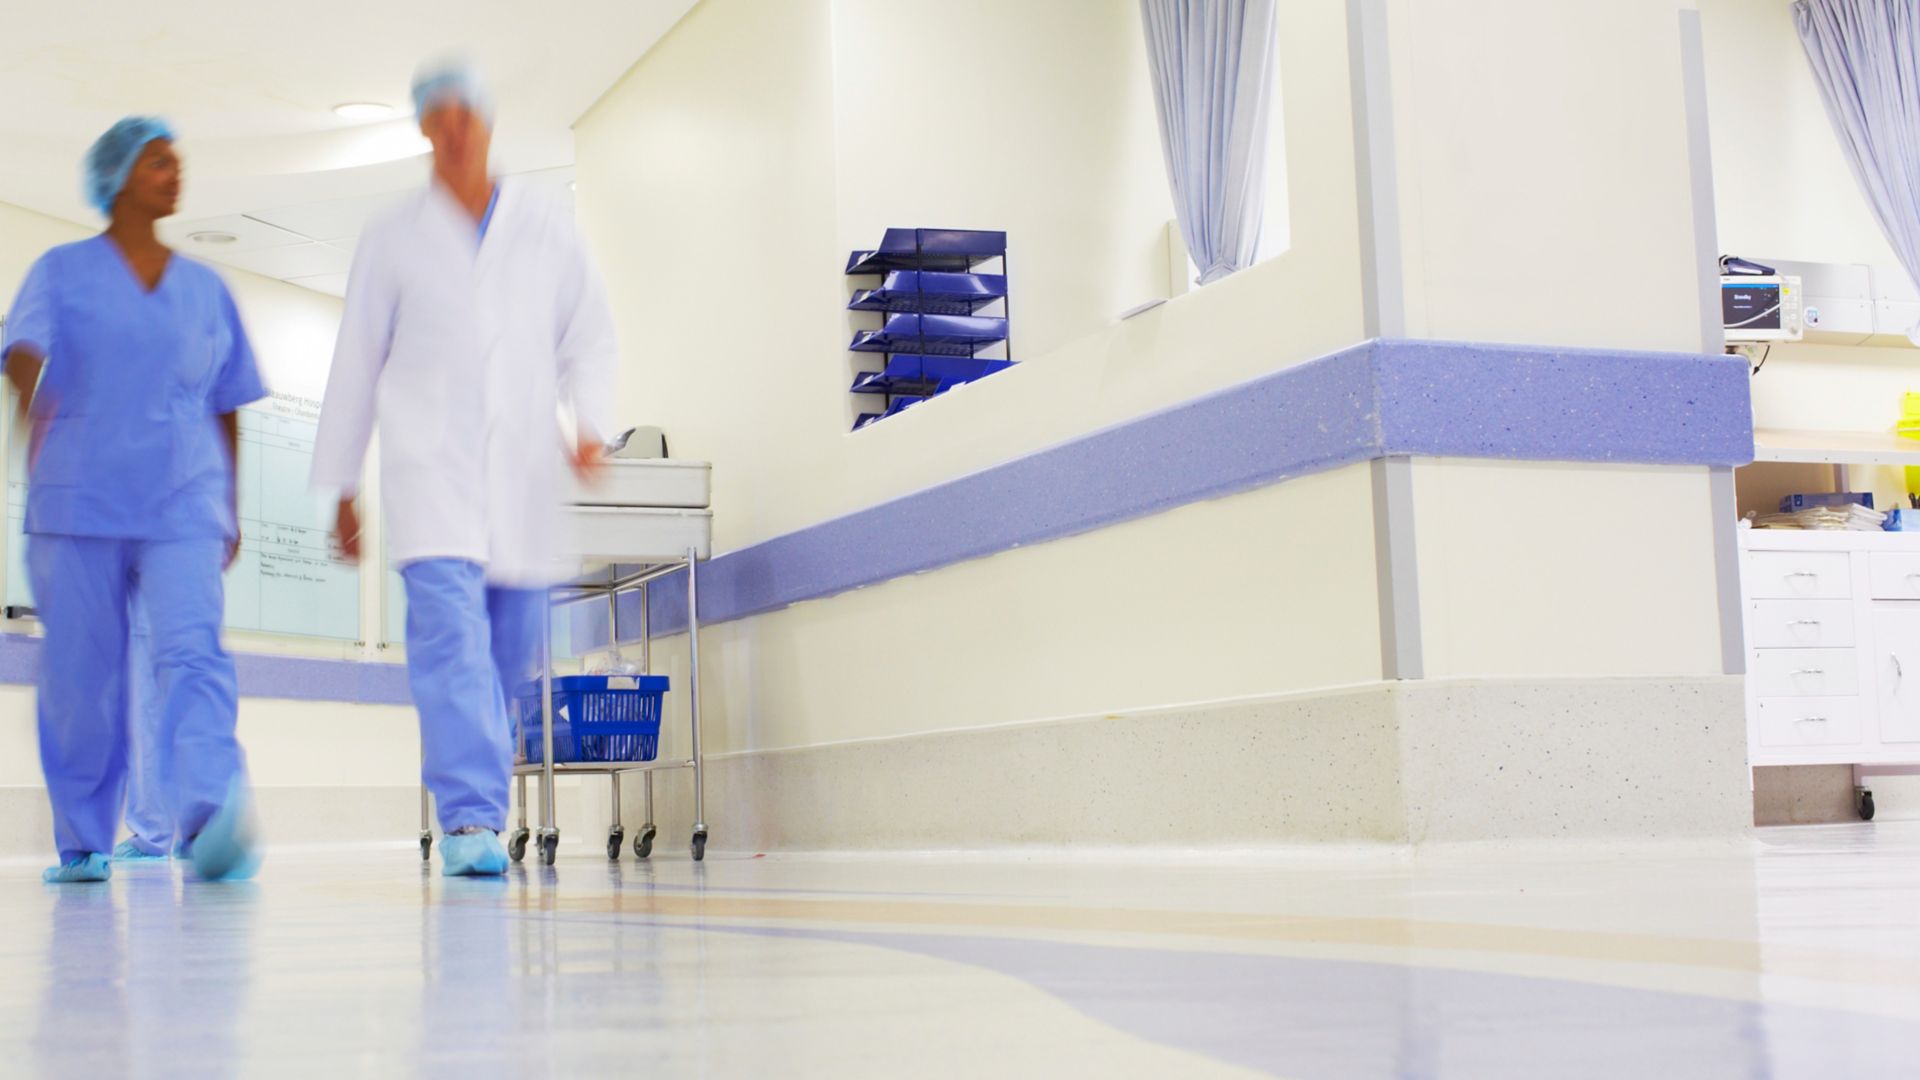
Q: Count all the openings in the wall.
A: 1